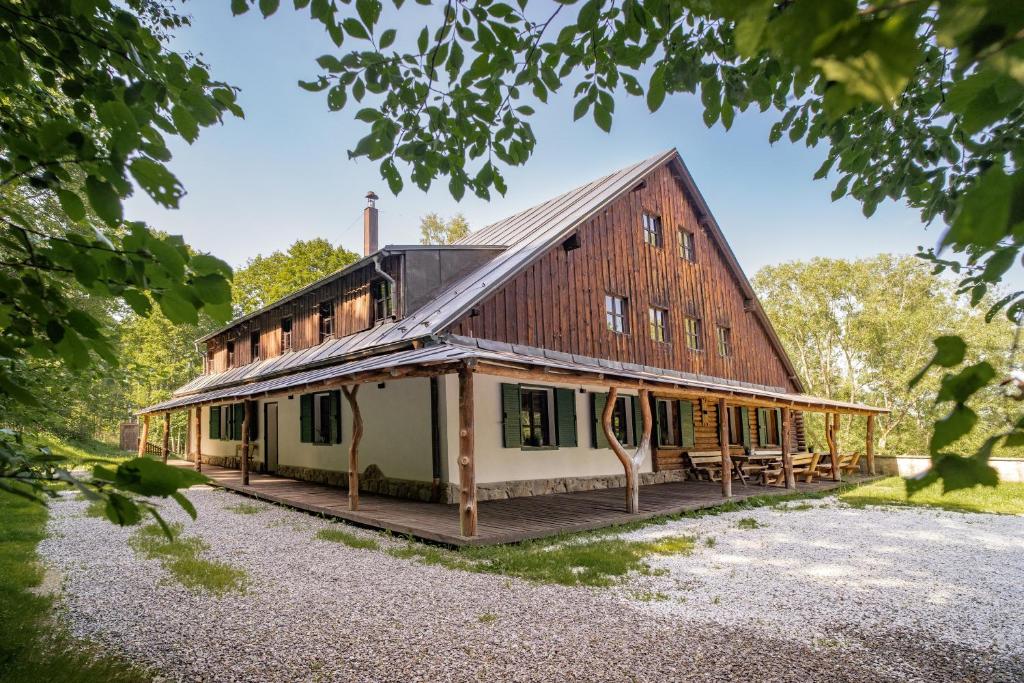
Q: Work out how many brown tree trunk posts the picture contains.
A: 11